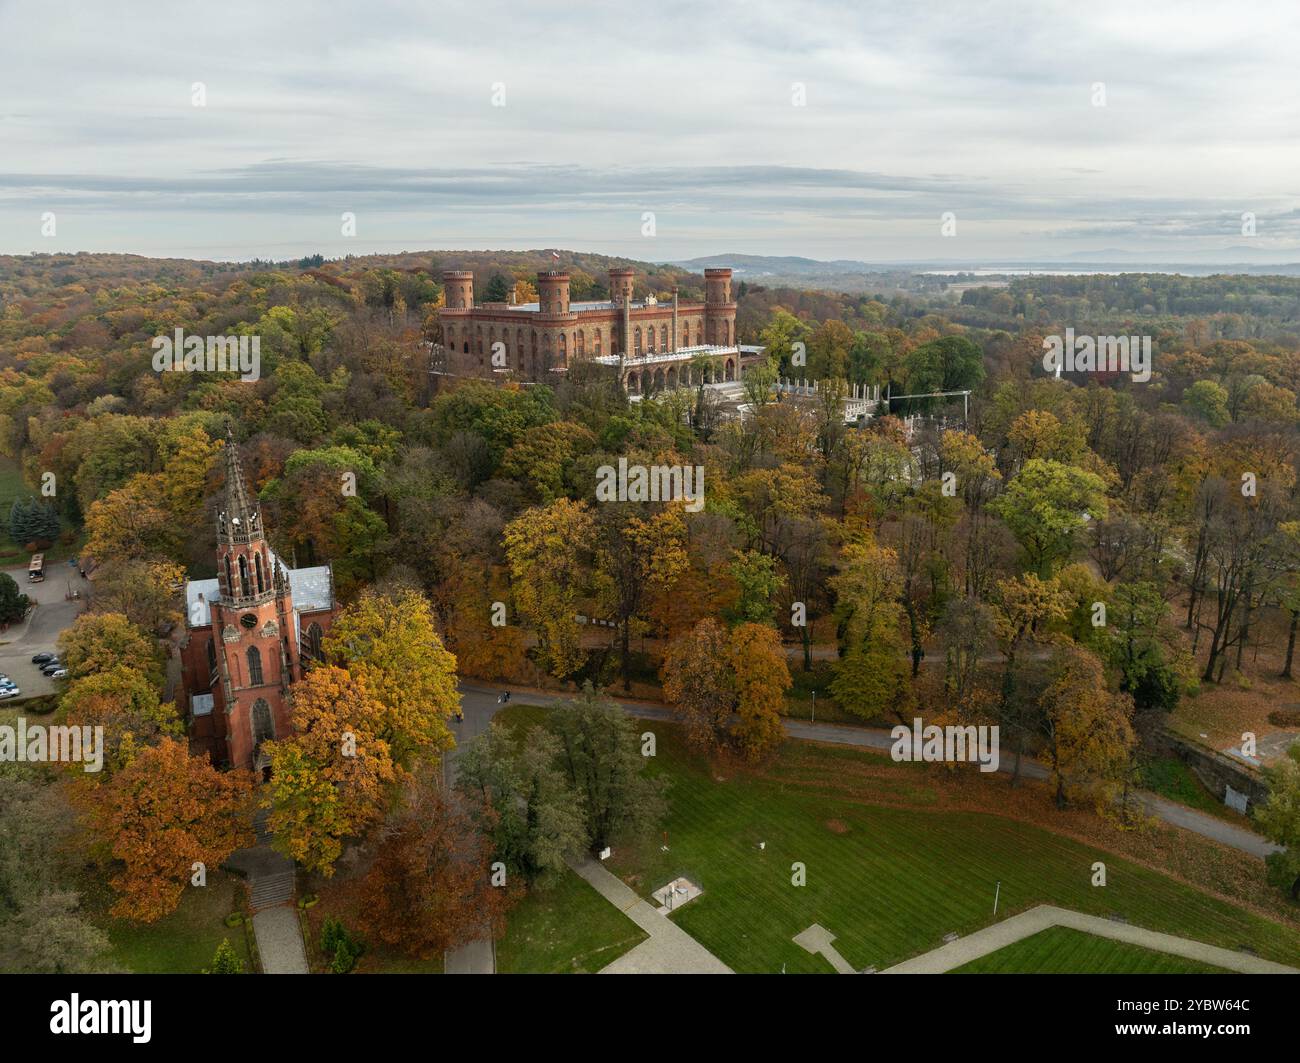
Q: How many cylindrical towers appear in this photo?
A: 4